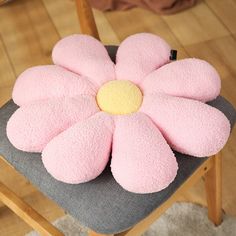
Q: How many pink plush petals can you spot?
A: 8